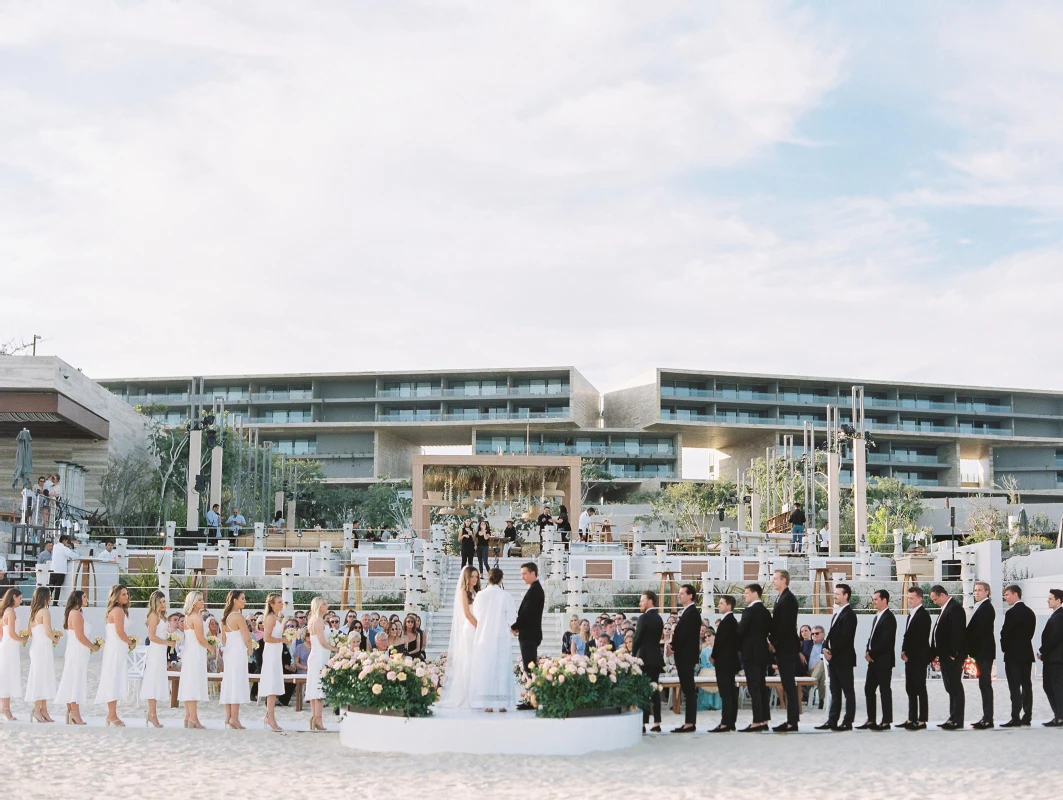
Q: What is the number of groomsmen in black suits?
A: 12